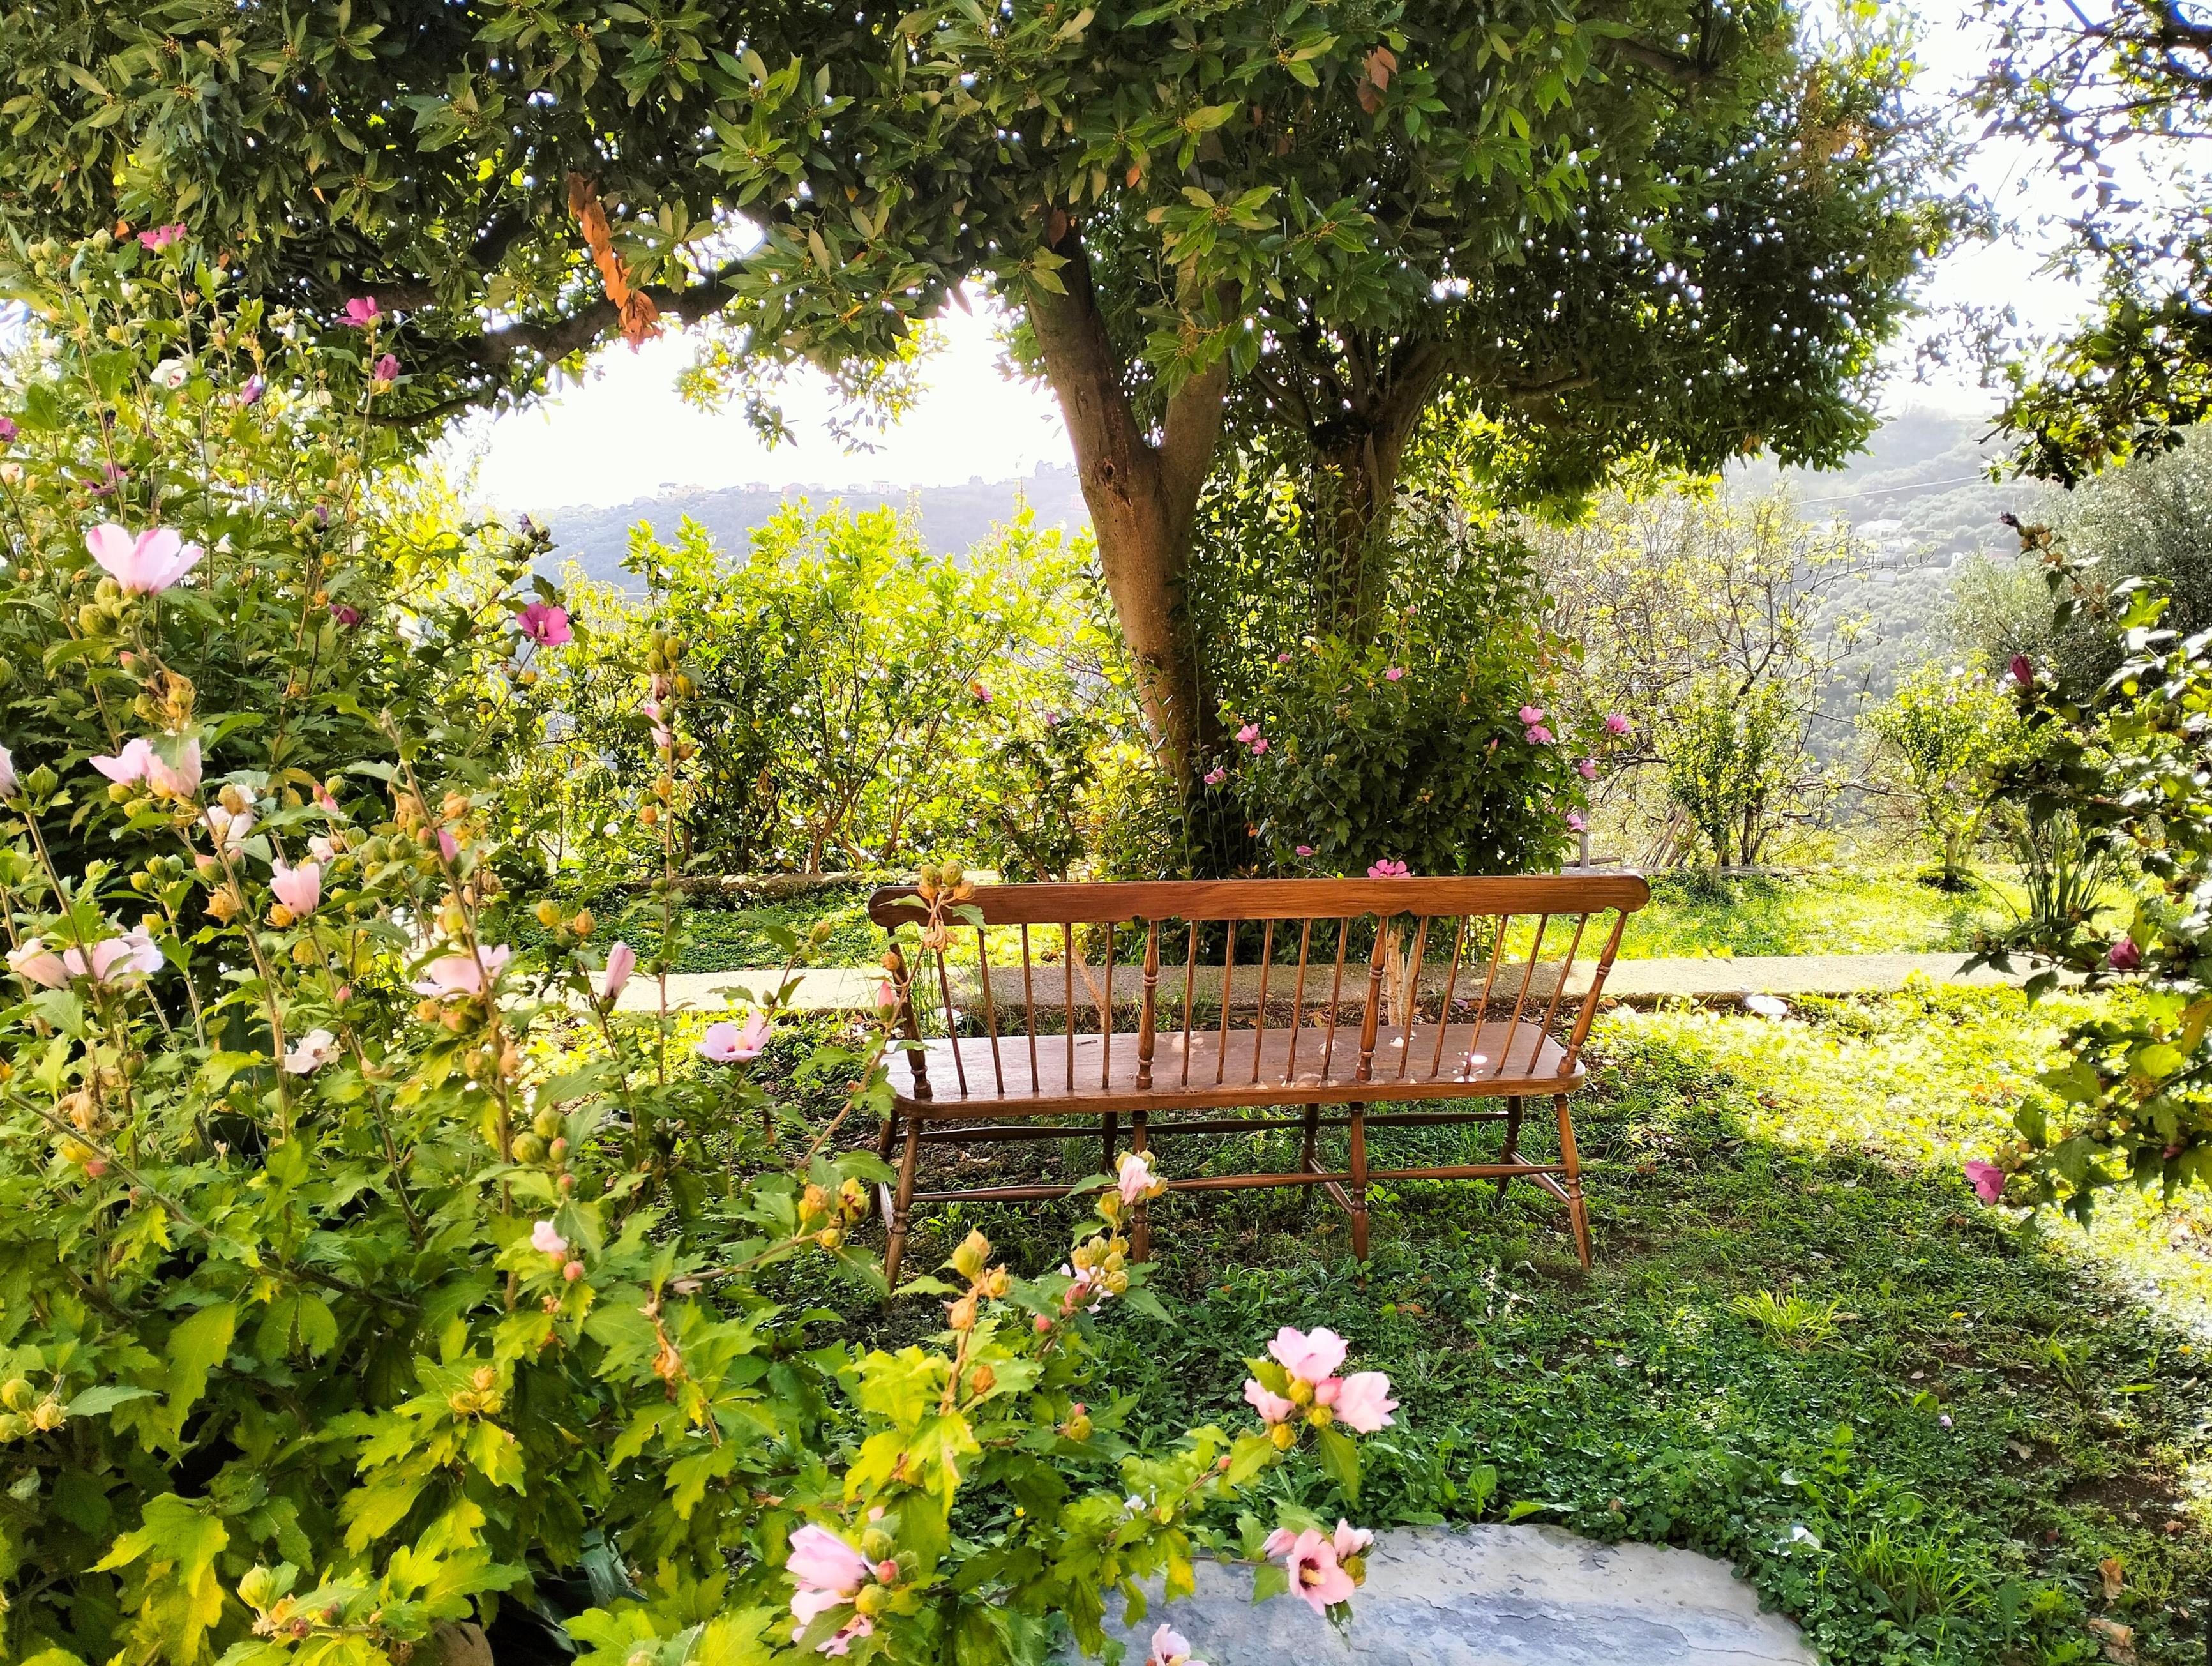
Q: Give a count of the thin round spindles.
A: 15